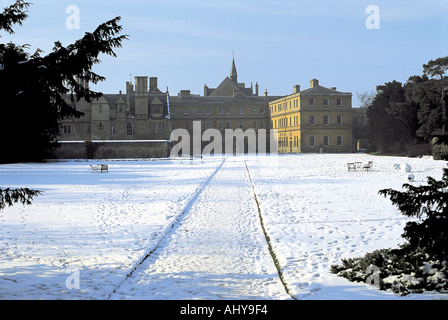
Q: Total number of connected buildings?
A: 3